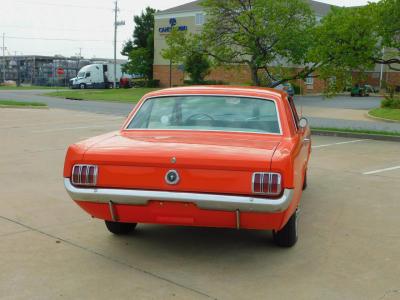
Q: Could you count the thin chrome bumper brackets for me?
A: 2